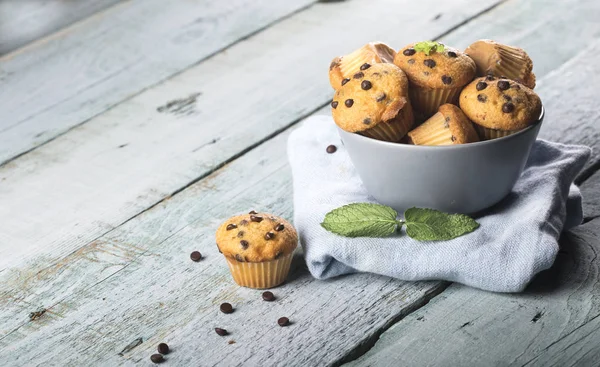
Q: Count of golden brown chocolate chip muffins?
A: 7